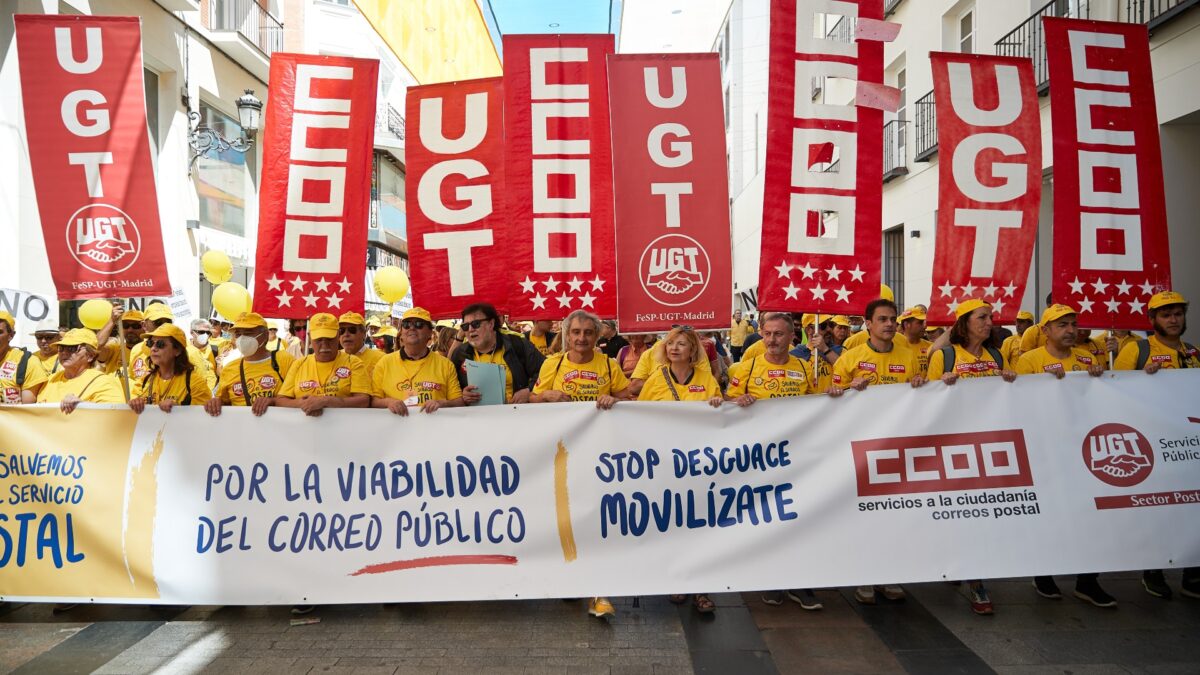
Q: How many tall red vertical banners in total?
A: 8